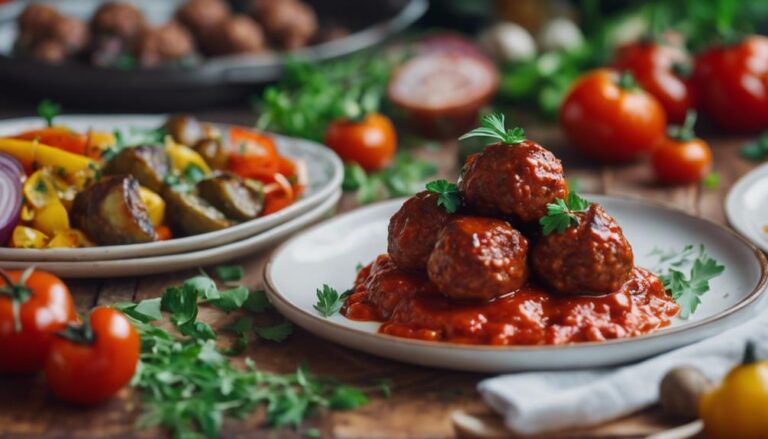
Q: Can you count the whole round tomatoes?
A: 7